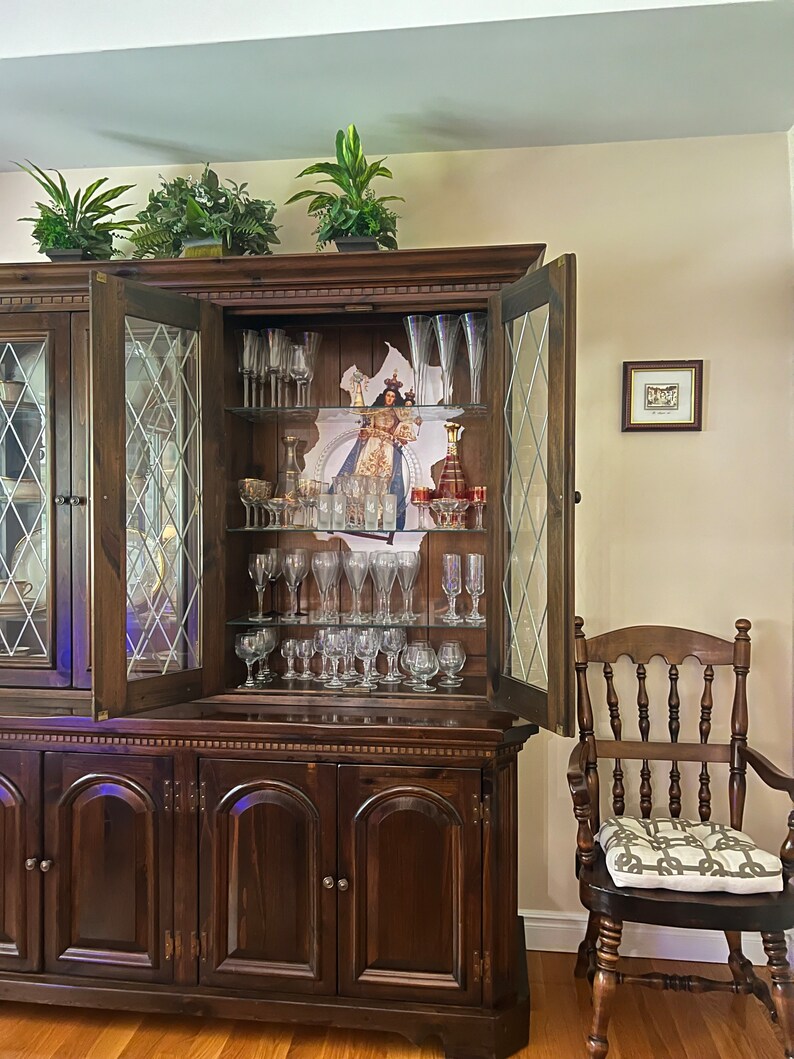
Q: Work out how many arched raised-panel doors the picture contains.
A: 4